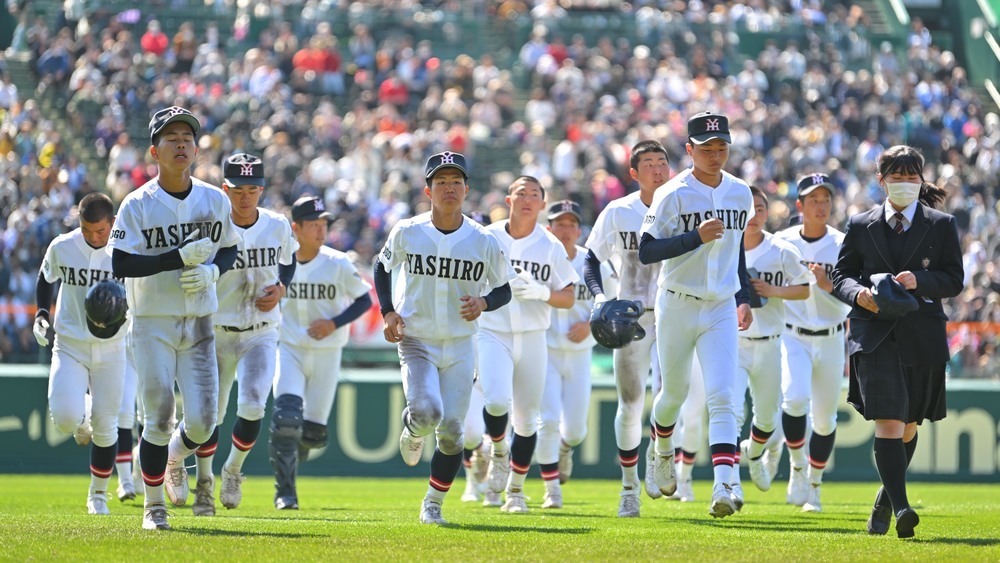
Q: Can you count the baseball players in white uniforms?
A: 11